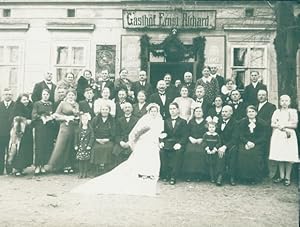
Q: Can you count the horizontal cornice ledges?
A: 3